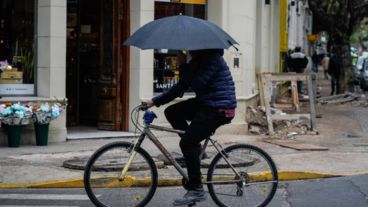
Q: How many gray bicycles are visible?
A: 1